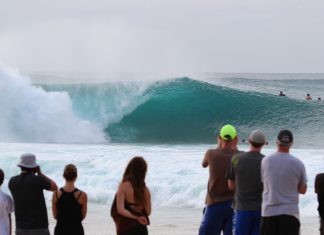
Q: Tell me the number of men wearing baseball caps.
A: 3